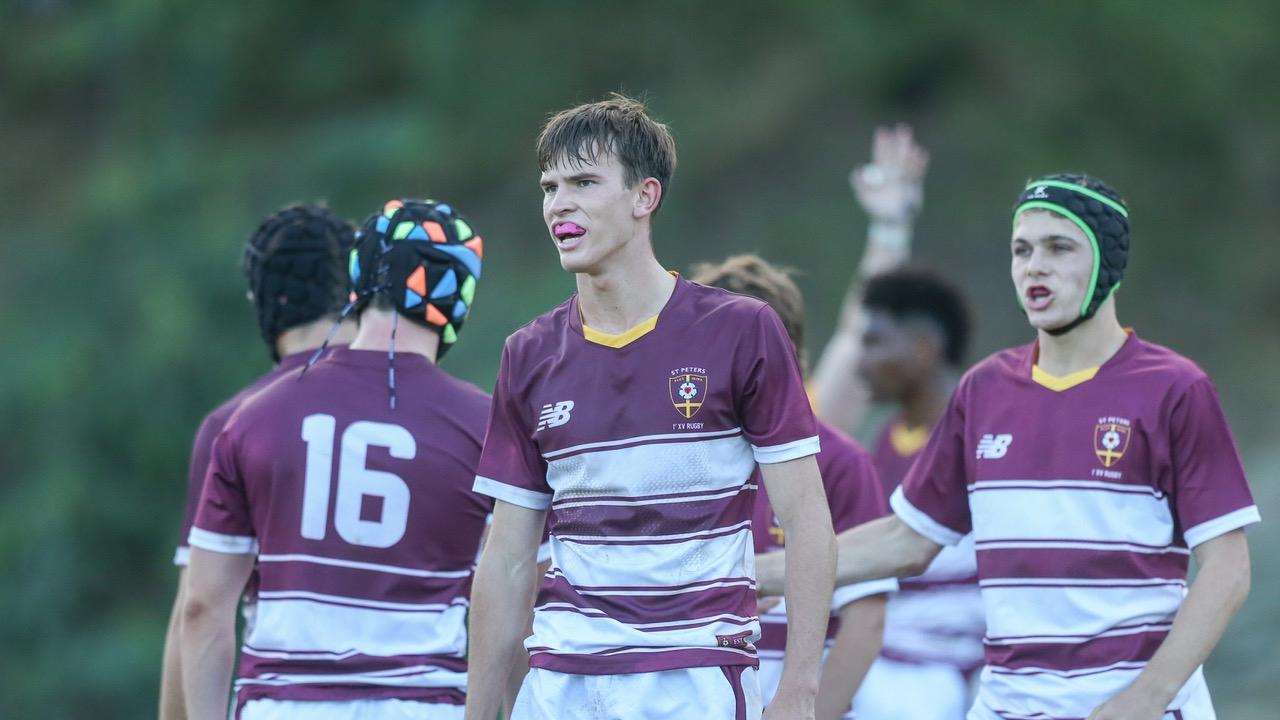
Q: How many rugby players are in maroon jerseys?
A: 6